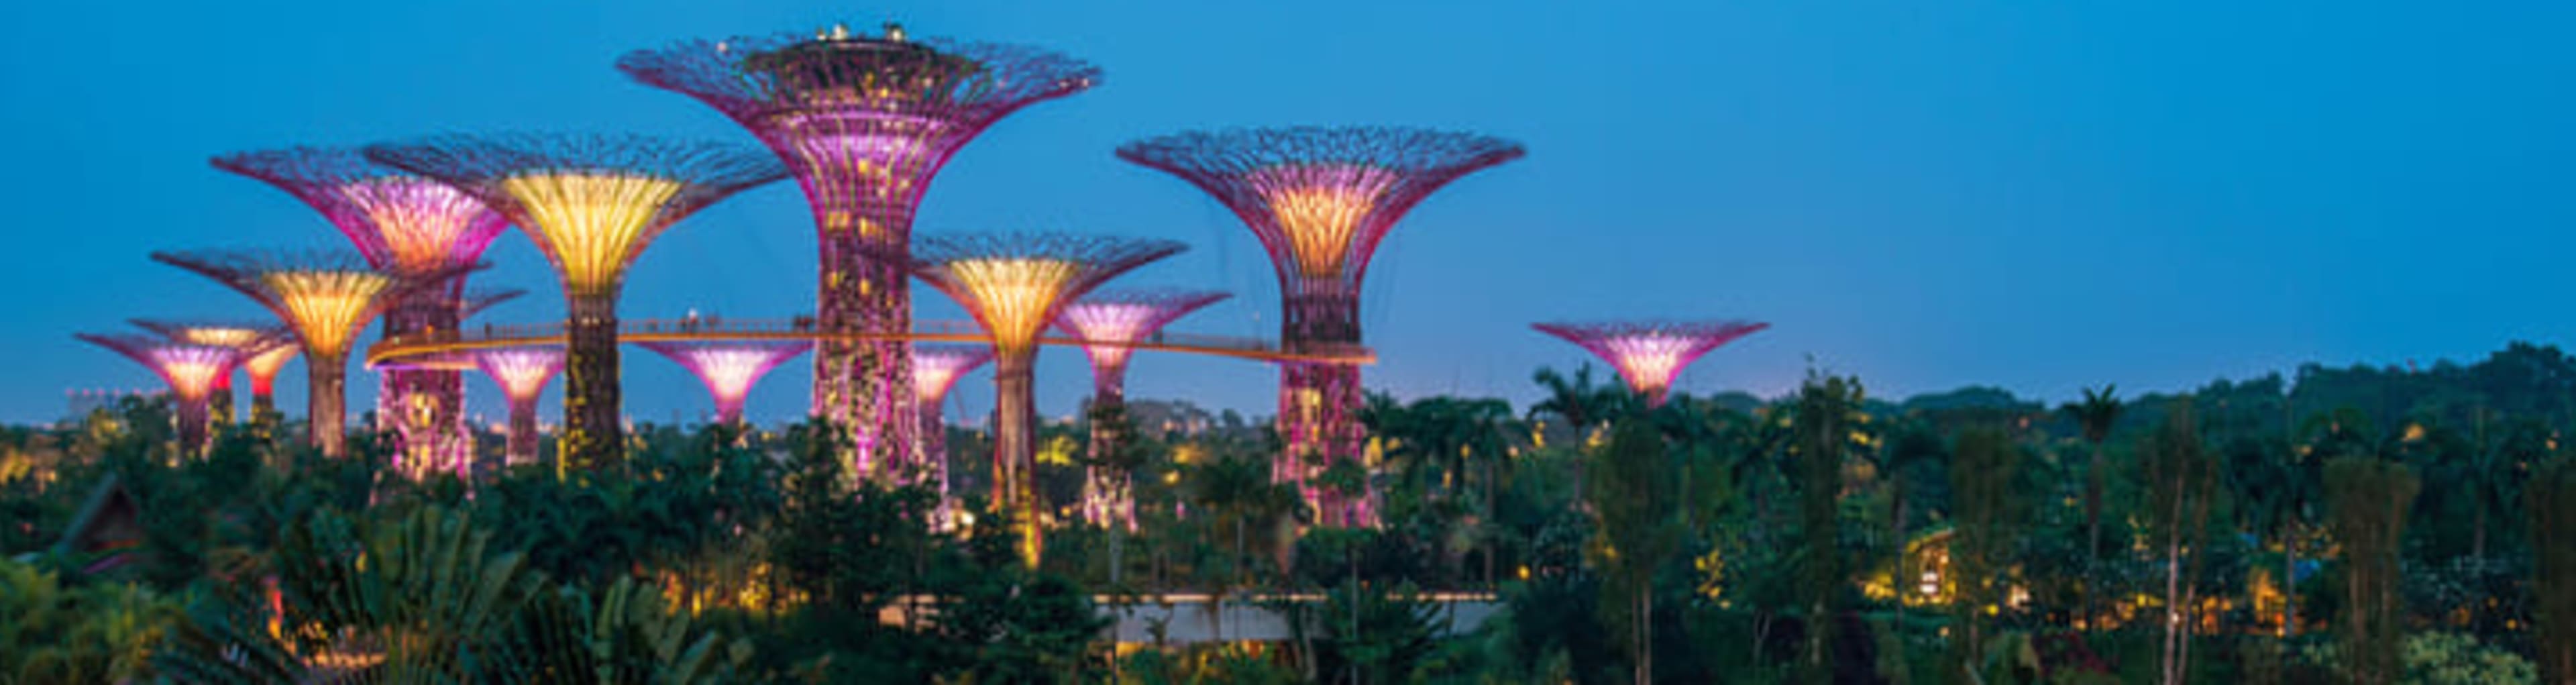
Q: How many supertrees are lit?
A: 14